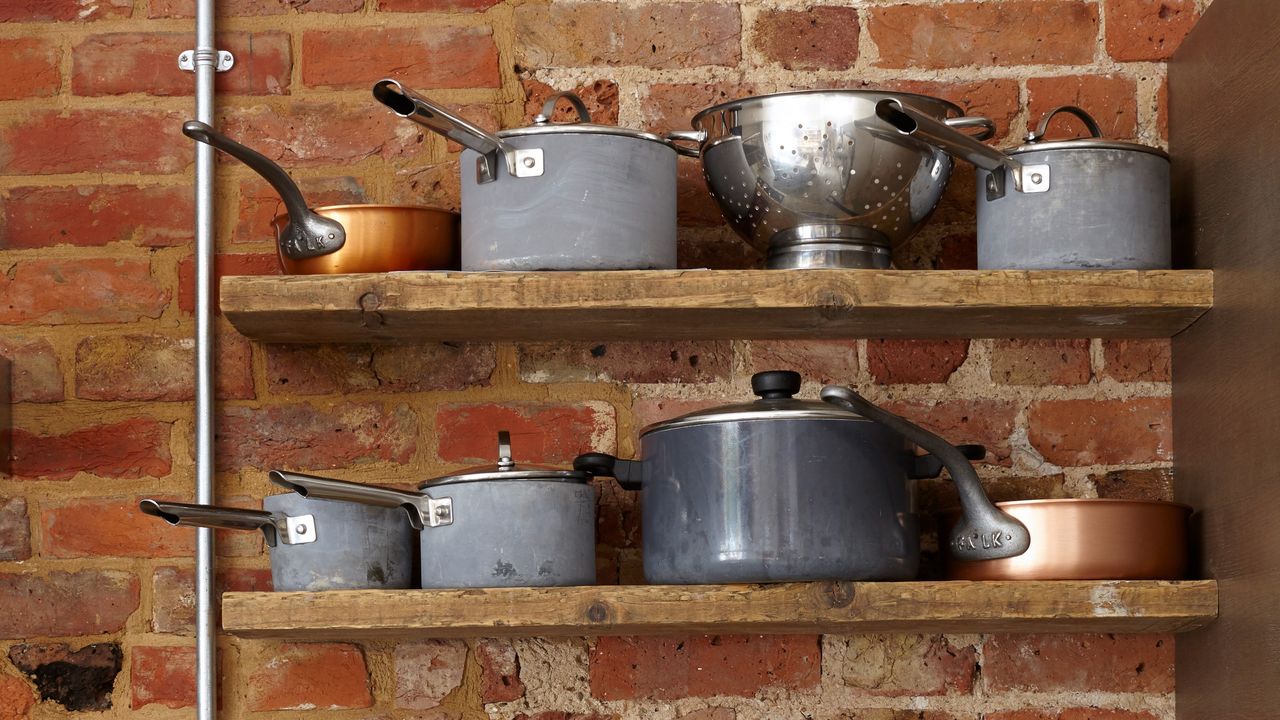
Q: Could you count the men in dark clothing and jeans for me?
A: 0